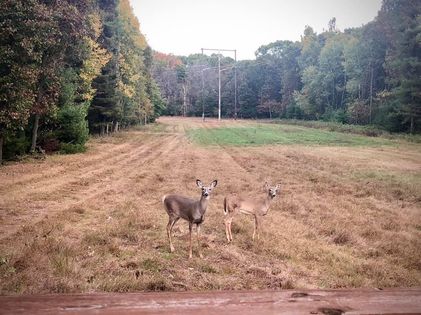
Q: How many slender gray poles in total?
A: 3